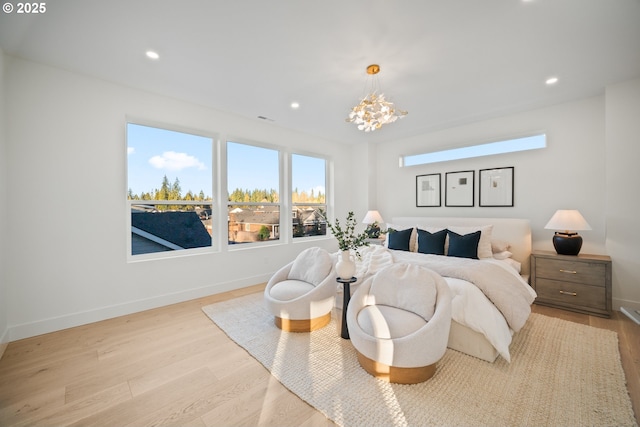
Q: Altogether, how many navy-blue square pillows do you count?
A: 3